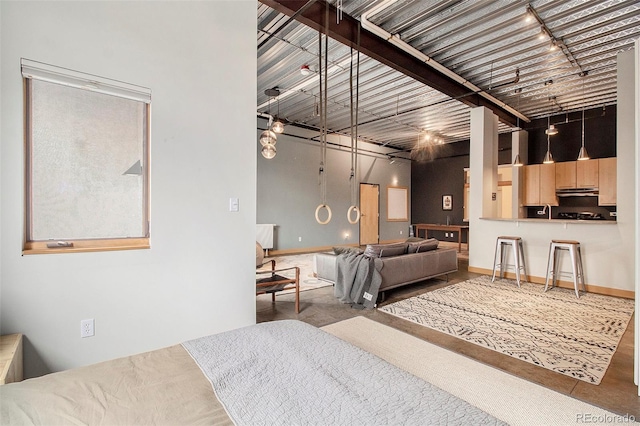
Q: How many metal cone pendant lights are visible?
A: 3